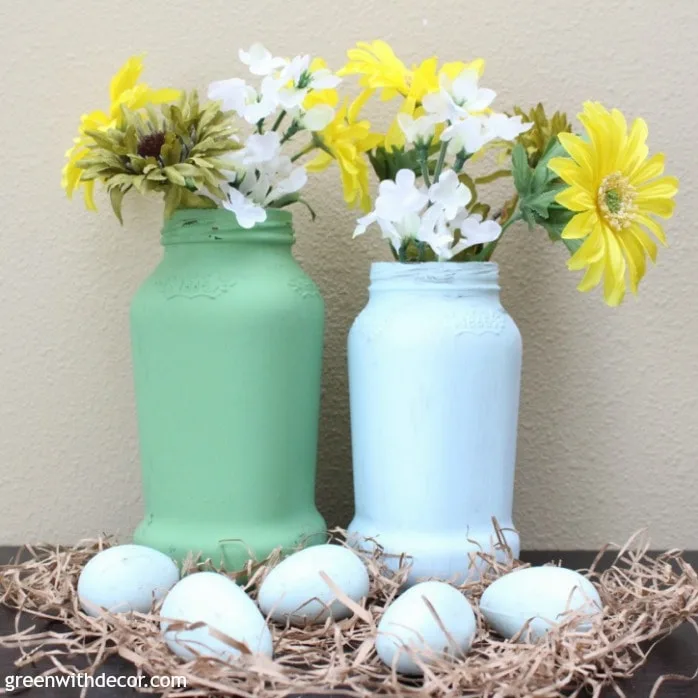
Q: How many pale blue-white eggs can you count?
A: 5